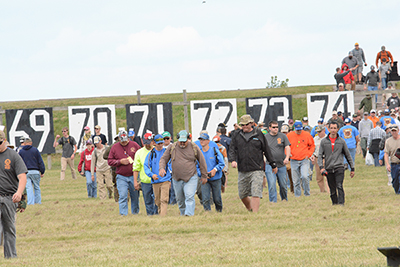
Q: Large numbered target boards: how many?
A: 6